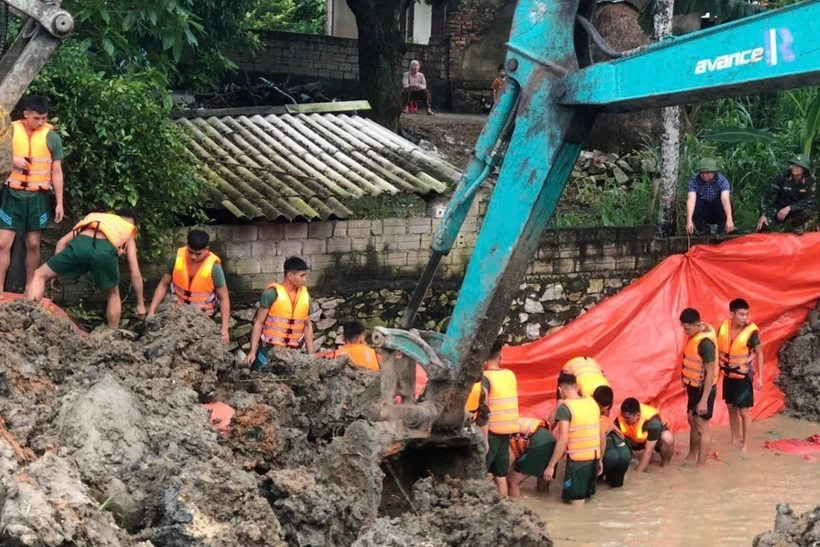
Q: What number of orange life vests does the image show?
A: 14